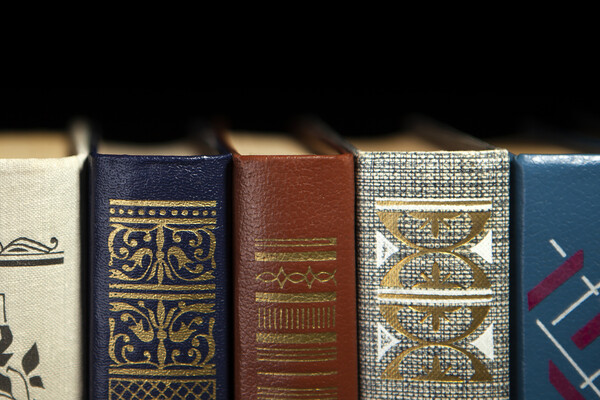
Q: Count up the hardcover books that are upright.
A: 5